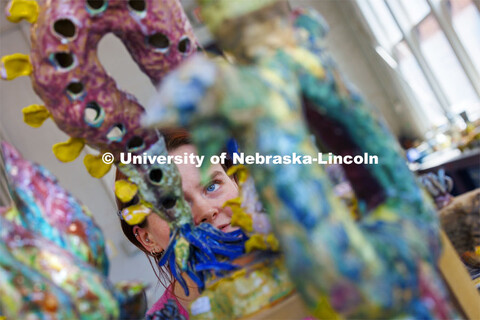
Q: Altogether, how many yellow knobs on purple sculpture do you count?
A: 7